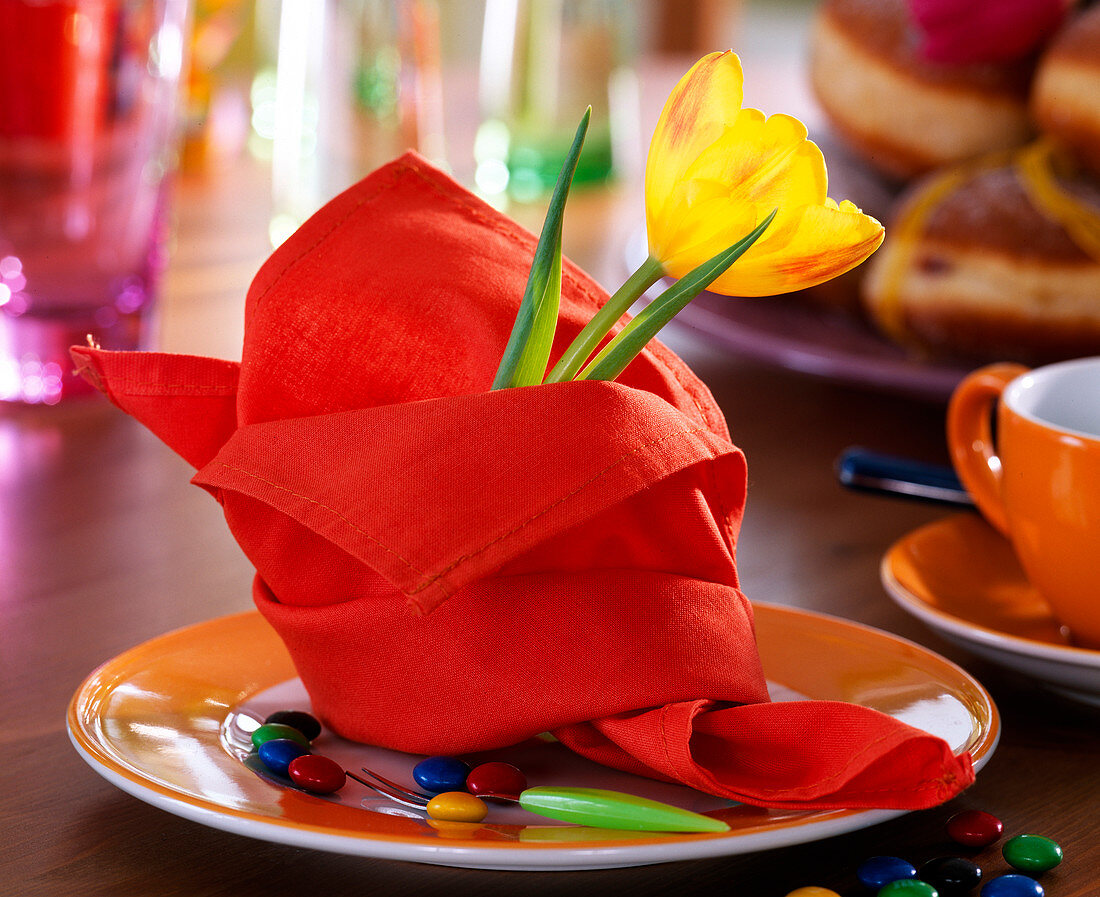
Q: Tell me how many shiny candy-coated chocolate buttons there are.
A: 14